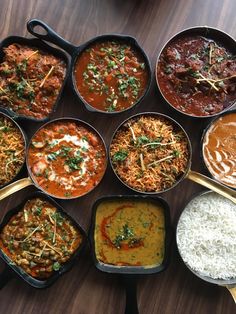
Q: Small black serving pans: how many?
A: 4